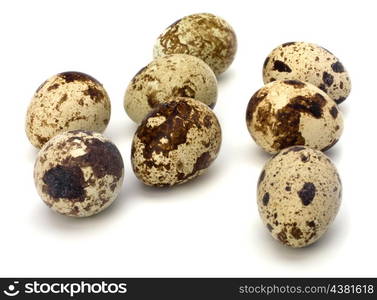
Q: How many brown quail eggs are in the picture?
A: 8